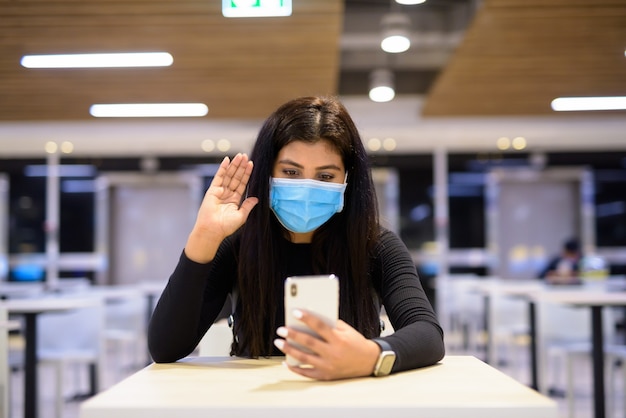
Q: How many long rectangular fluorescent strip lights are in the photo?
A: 3